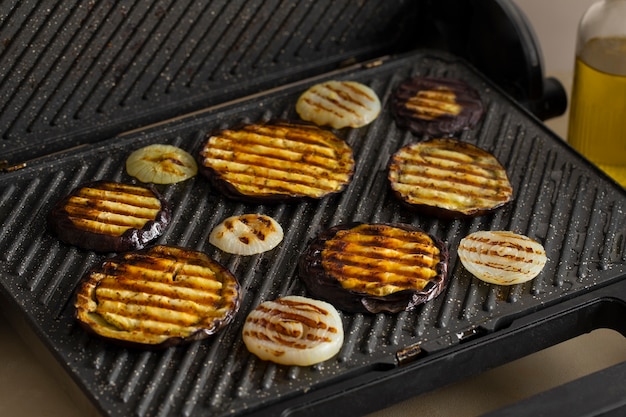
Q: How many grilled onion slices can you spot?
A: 5